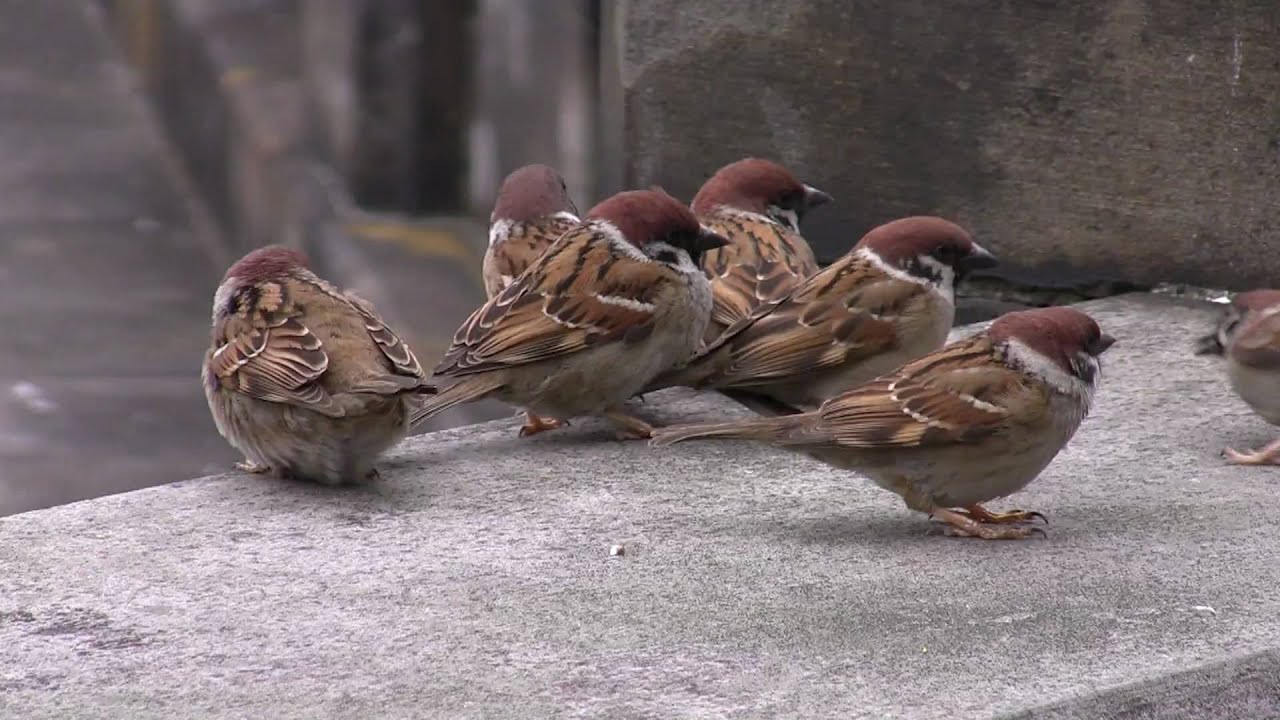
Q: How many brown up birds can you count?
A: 7